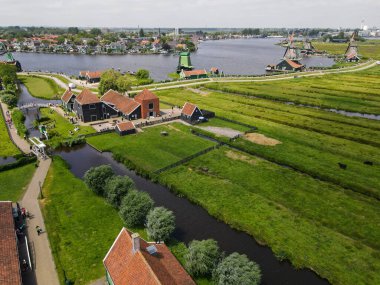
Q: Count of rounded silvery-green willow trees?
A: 6